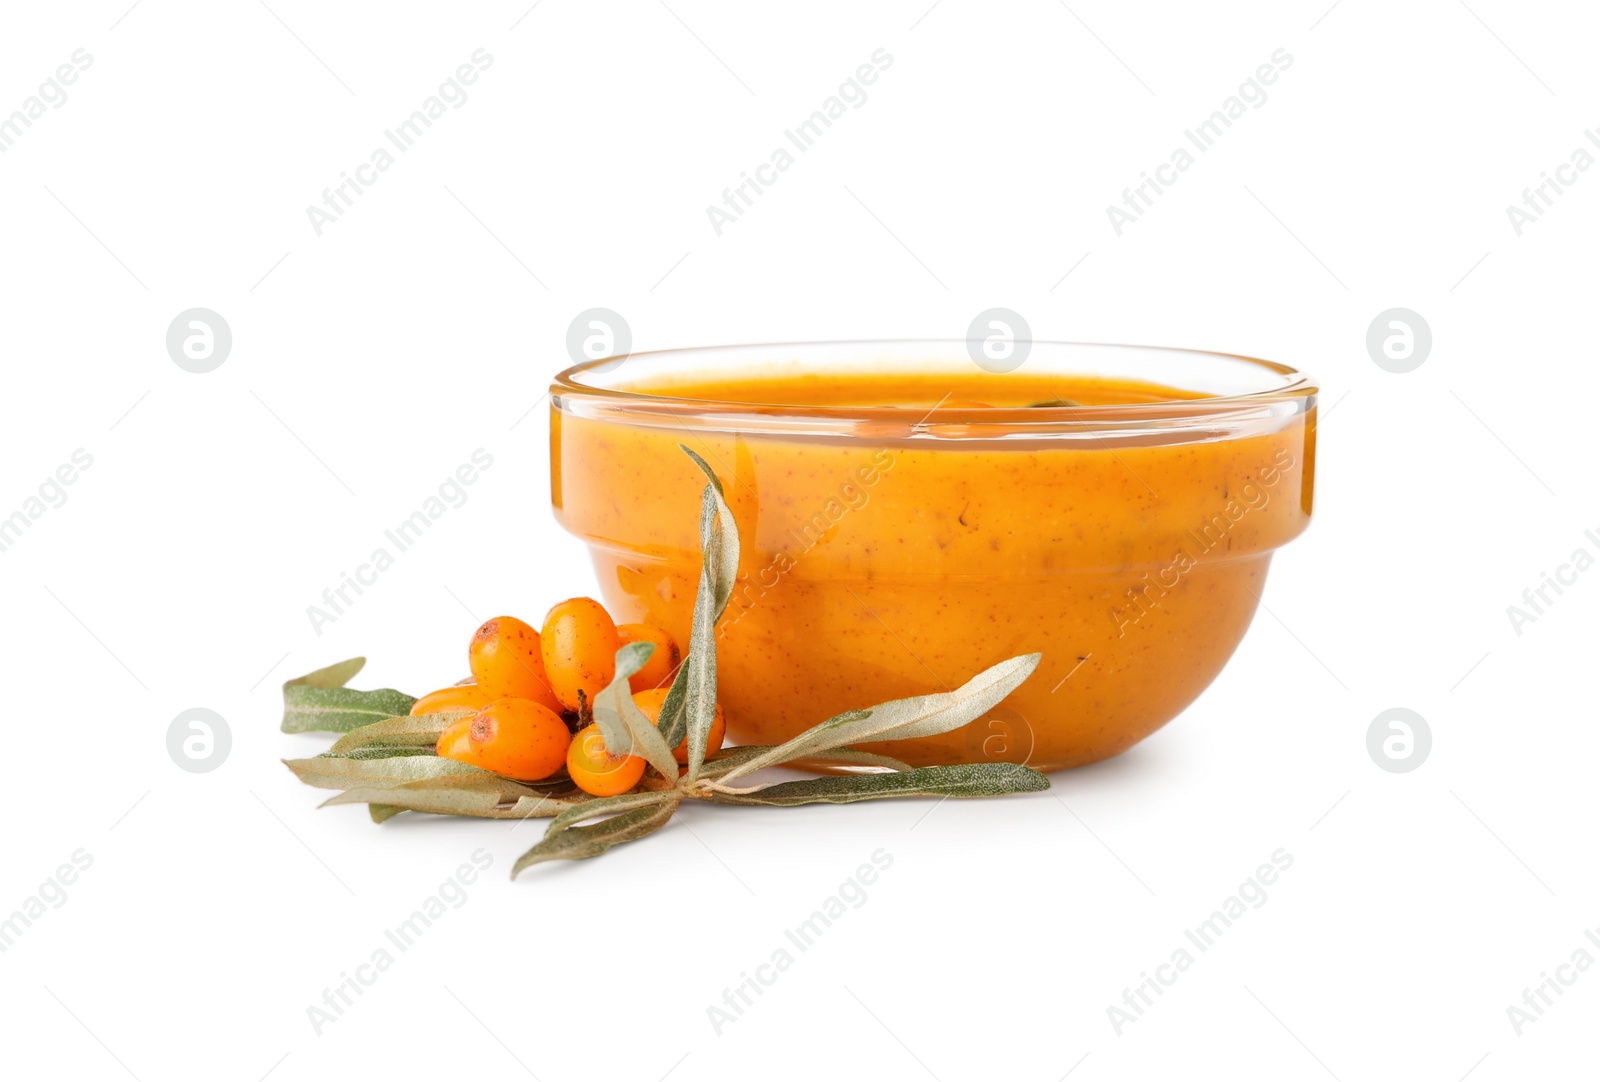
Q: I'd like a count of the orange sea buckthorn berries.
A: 8